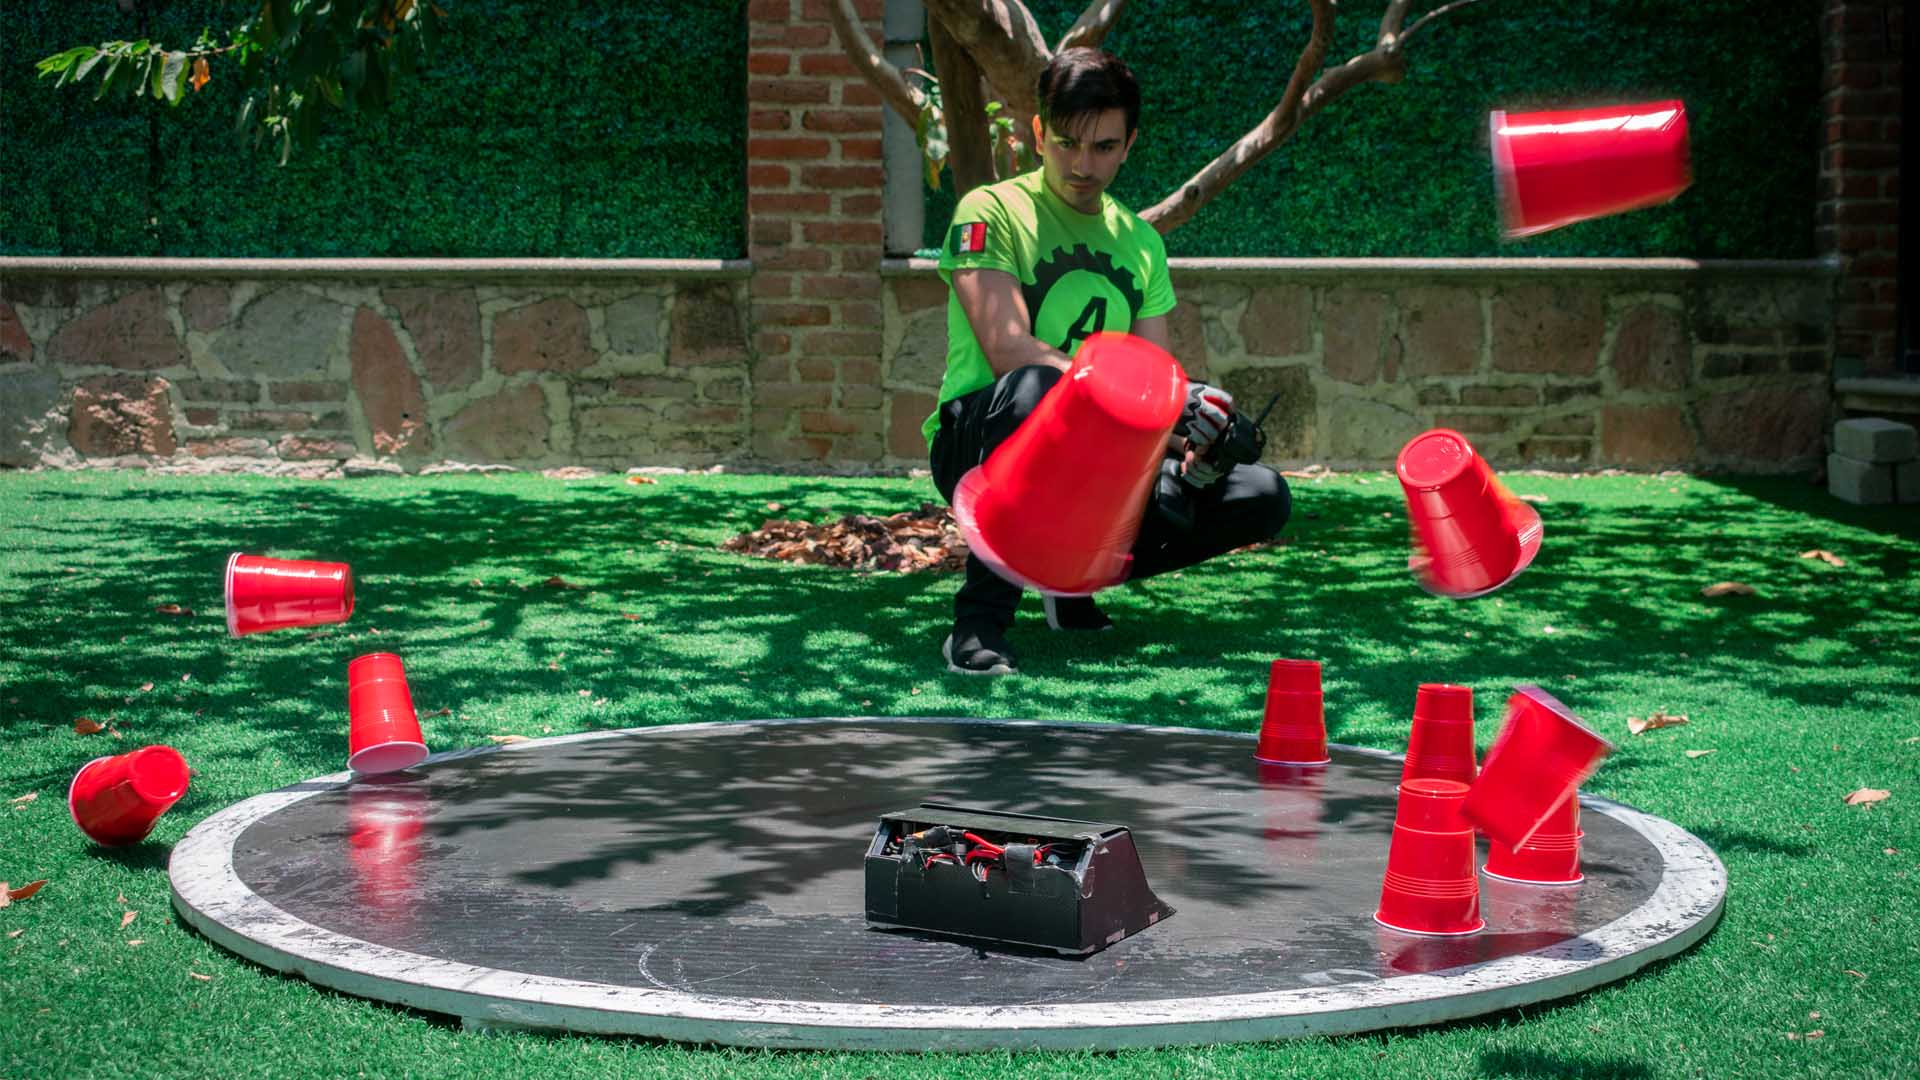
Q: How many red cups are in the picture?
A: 11